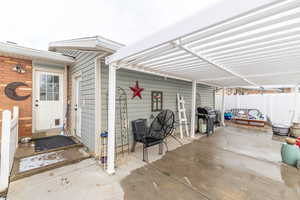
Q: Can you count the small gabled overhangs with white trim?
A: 1